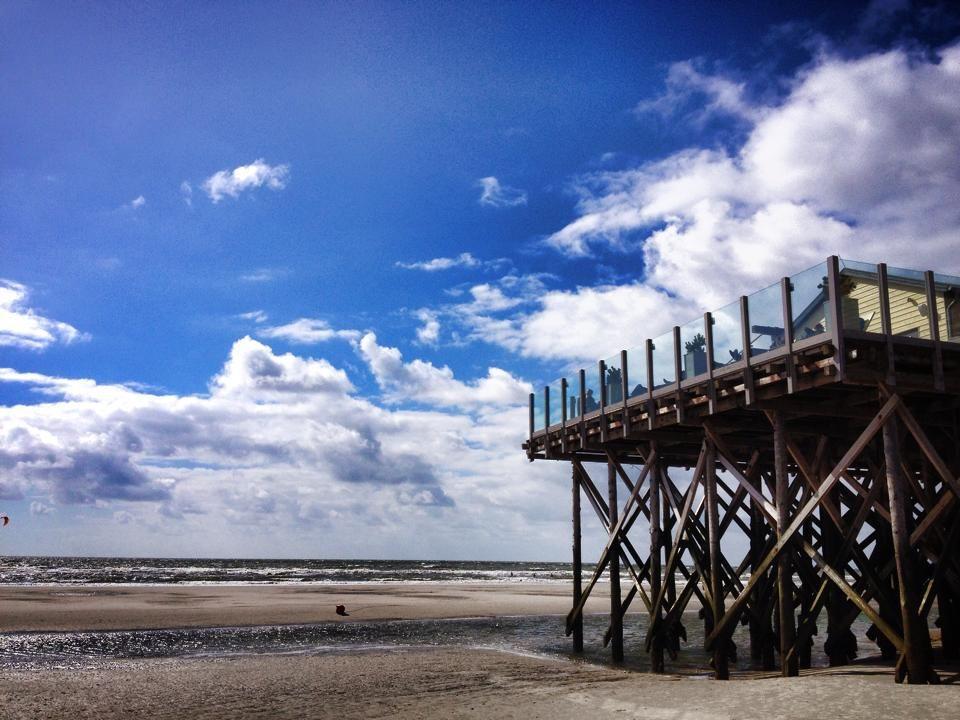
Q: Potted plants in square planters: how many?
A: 3